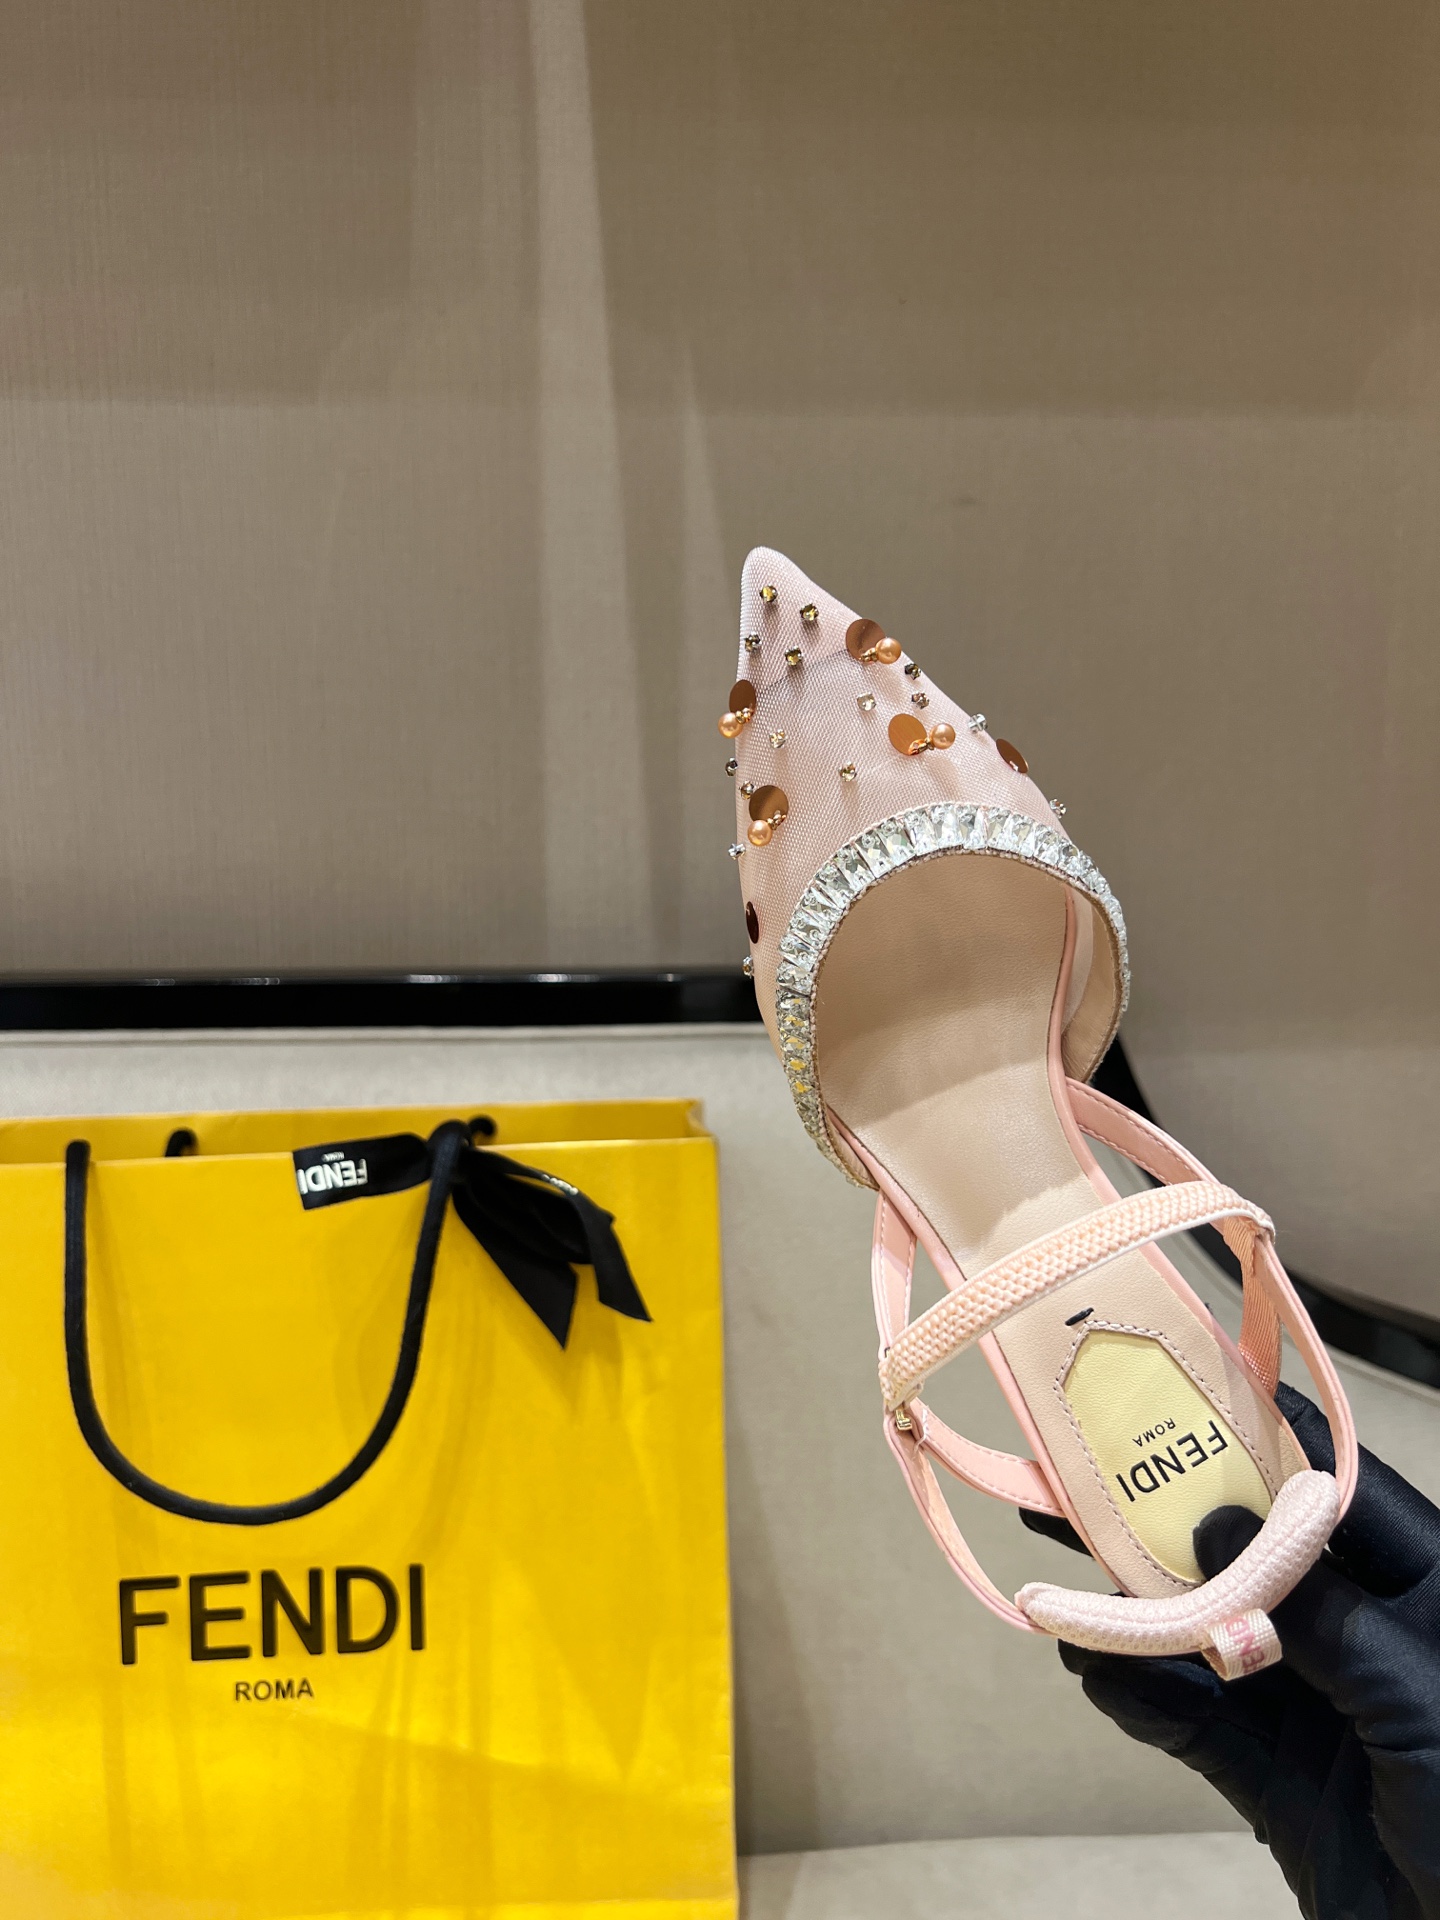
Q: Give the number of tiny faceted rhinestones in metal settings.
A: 15